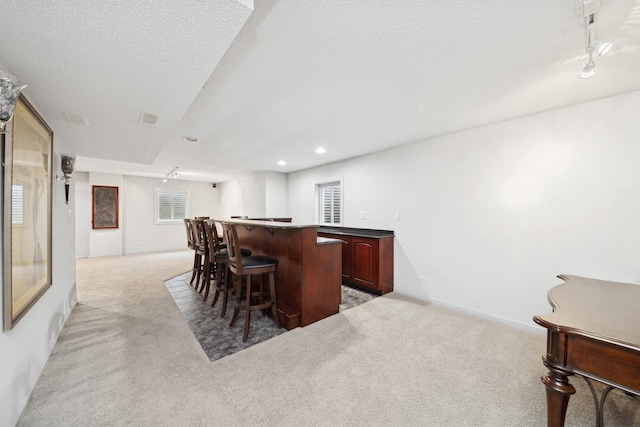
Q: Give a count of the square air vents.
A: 2